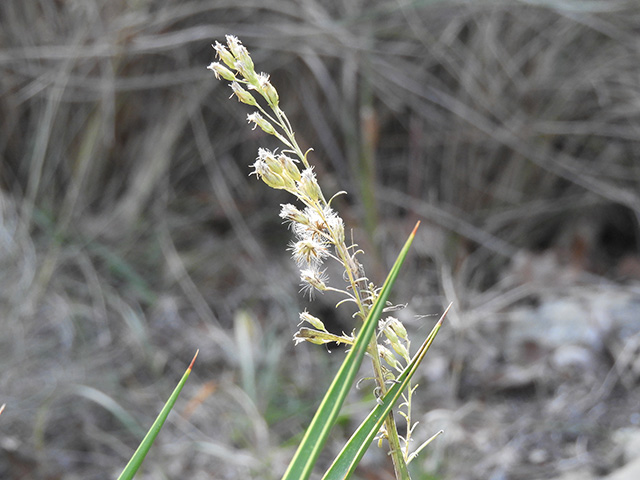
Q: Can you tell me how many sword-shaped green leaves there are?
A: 3